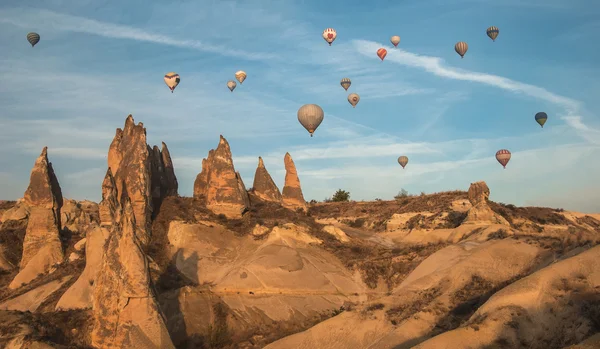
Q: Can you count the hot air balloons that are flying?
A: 15